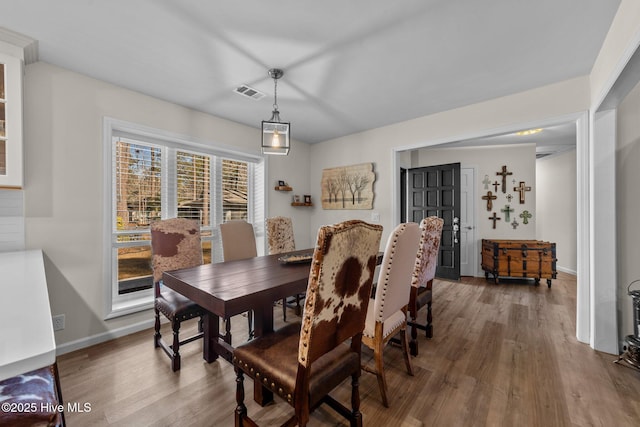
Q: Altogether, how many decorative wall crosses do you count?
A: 11